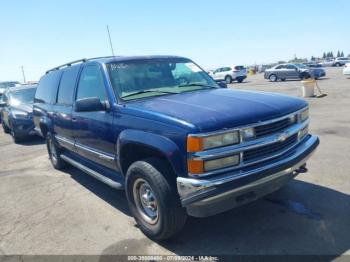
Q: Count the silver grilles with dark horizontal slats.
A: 1